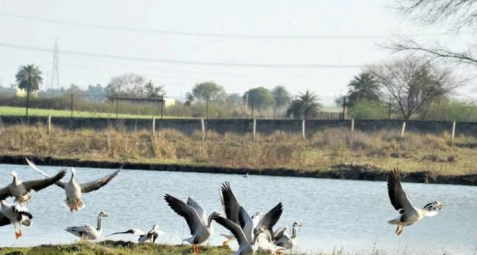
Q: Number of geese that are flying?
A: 4